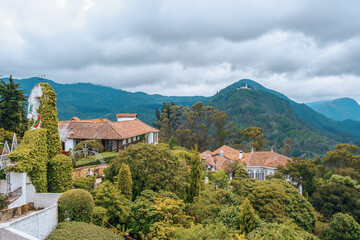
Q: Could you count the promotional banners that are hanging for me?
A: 0